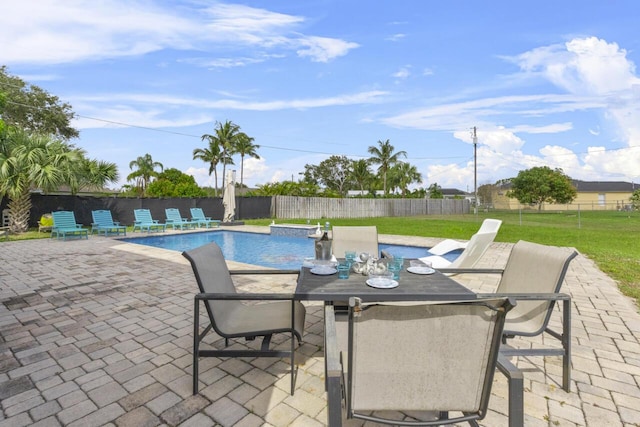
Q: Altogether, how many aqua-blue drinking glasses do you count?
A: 4